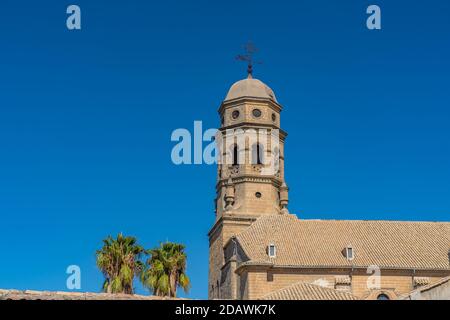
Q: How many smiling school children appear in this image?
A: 0